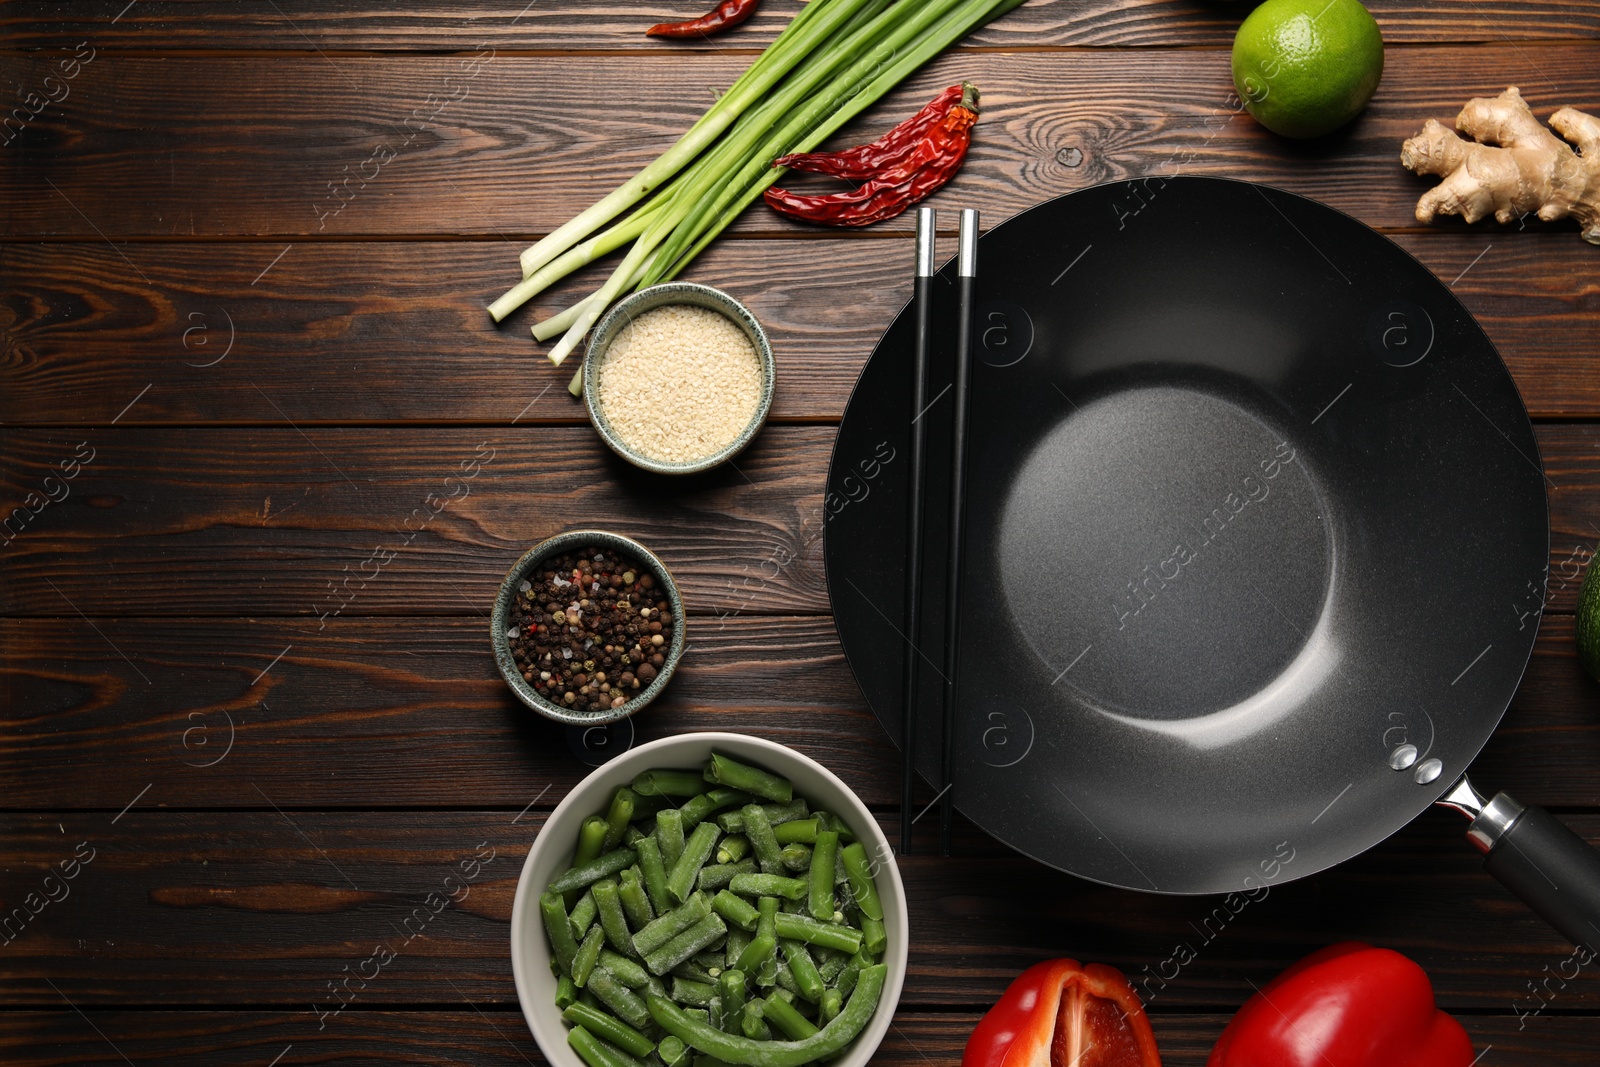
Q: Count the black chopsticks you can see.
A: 2